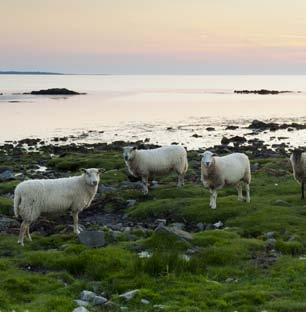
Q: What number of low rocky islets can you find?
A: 2